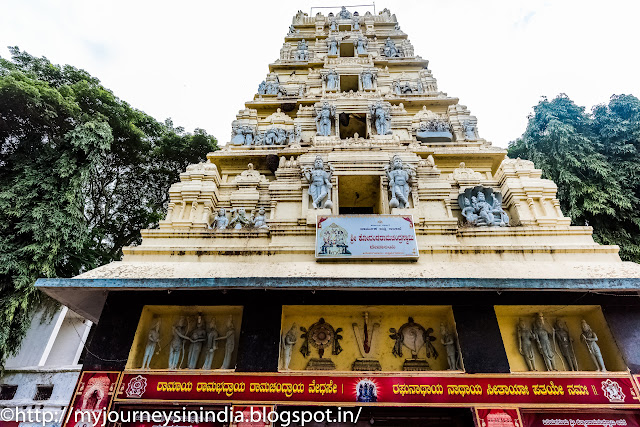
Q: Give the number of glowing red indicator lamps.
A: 0